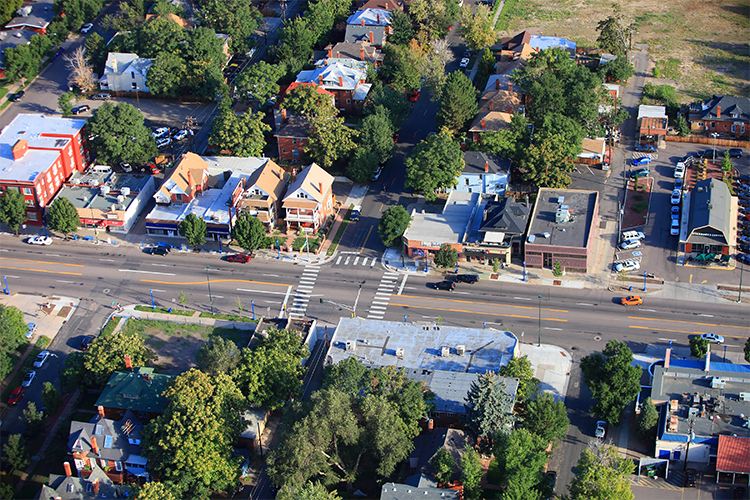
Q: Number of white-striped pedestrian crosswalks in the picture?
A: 3